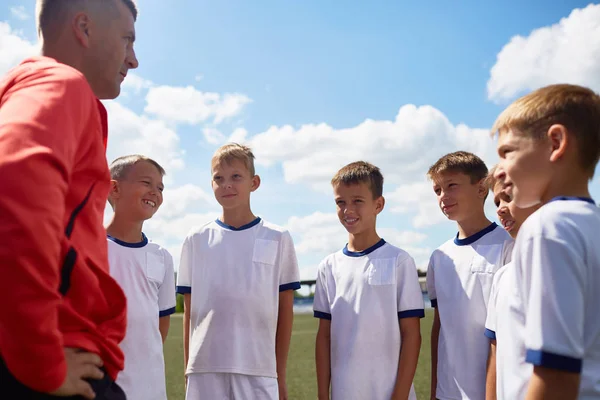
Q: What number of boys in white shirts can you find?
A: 6